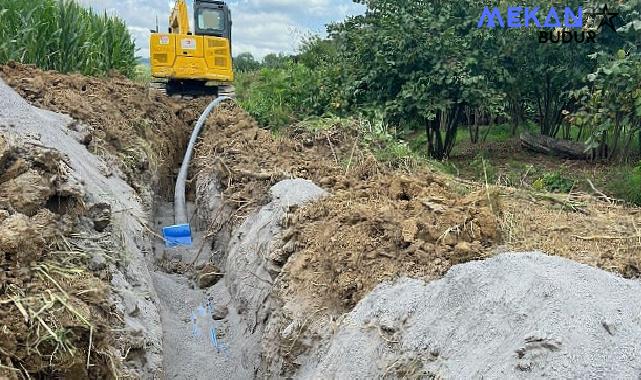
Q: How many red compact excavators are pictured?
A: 0